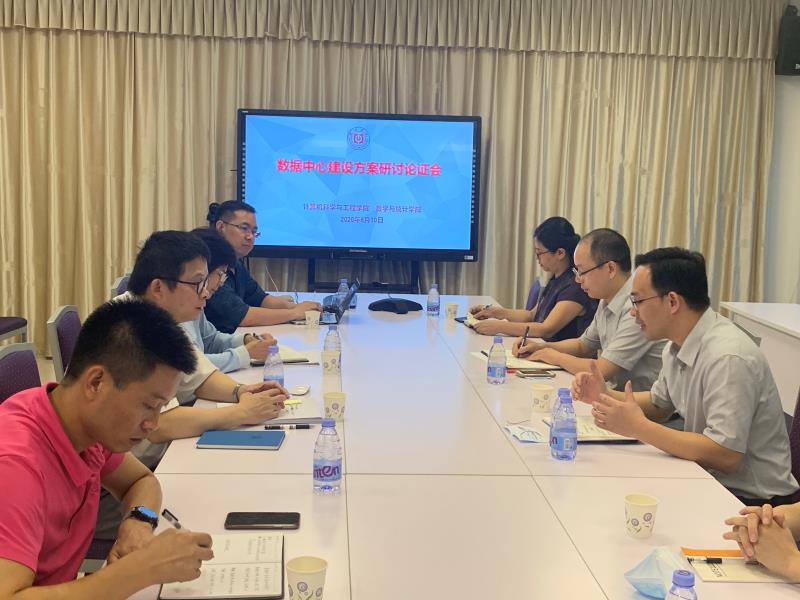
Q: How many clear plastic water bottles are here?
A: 9